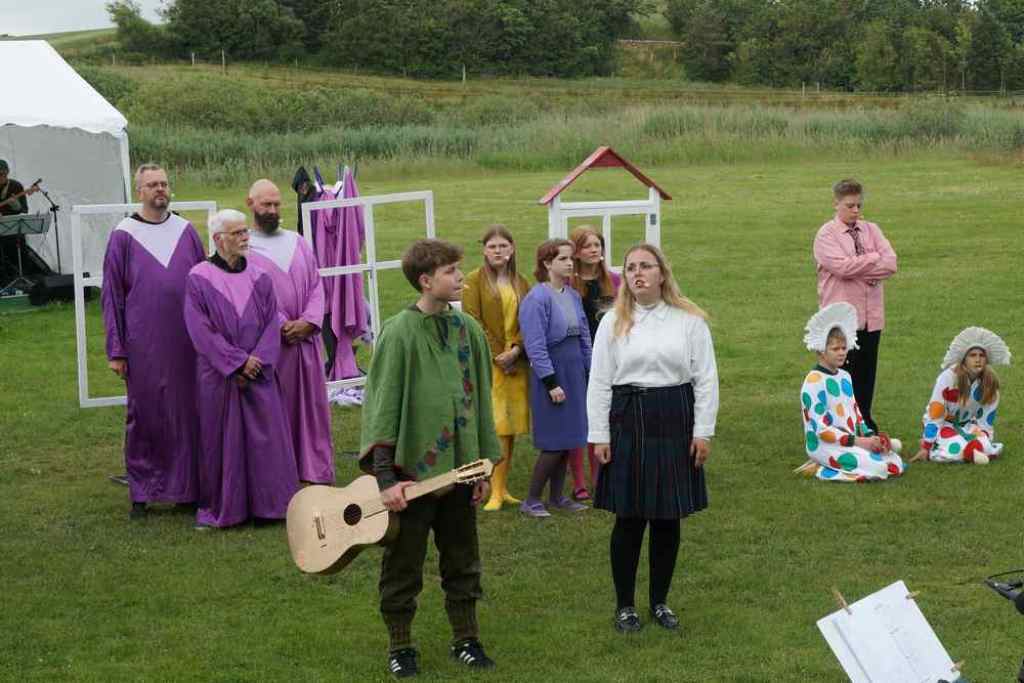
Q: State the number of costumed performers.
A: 11